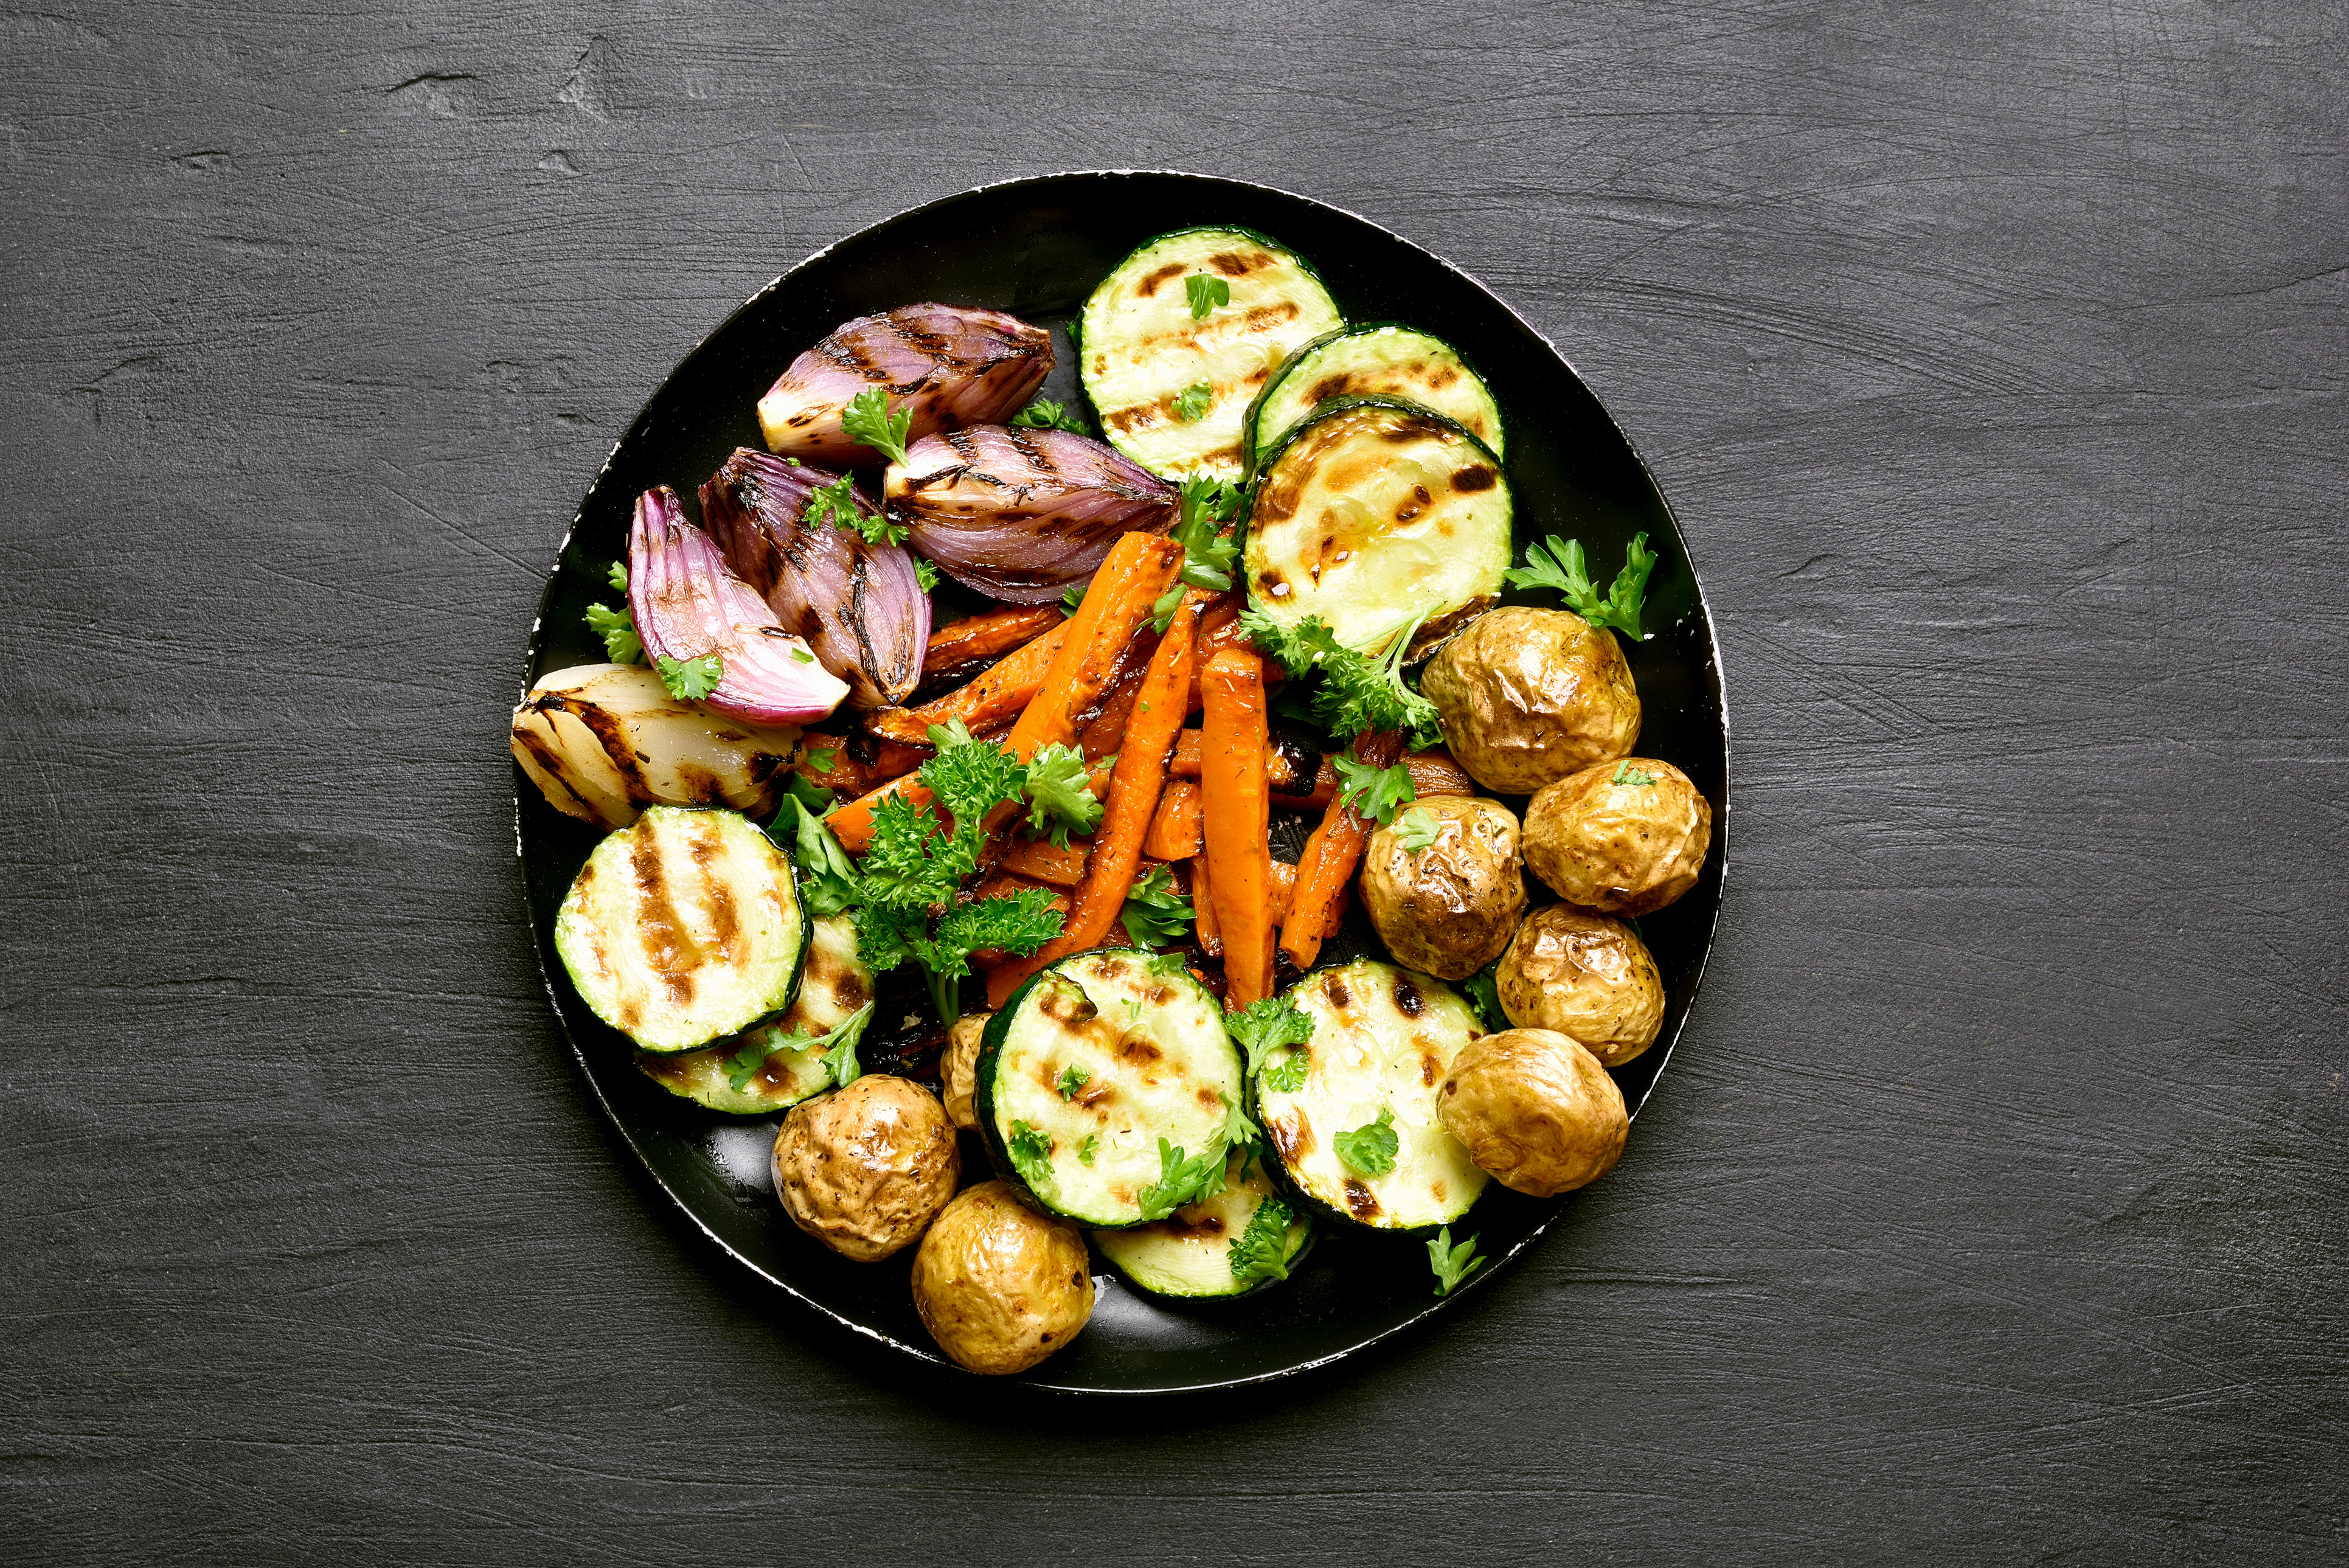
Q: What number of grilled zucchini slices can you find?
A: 8